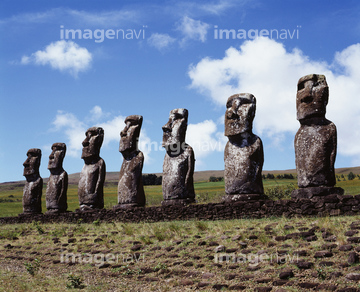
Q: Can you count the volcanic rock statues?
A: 7